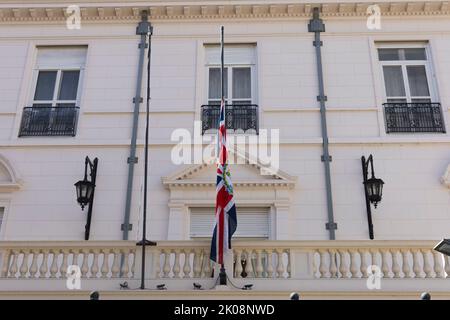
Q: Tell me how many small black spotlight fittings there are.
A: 4